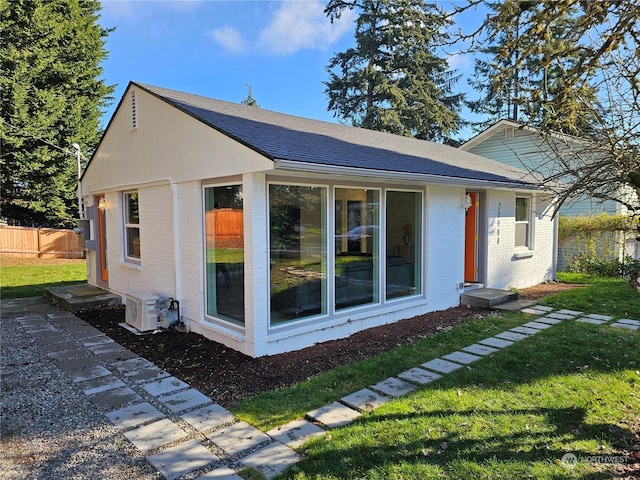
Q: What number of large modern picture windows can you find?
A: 4